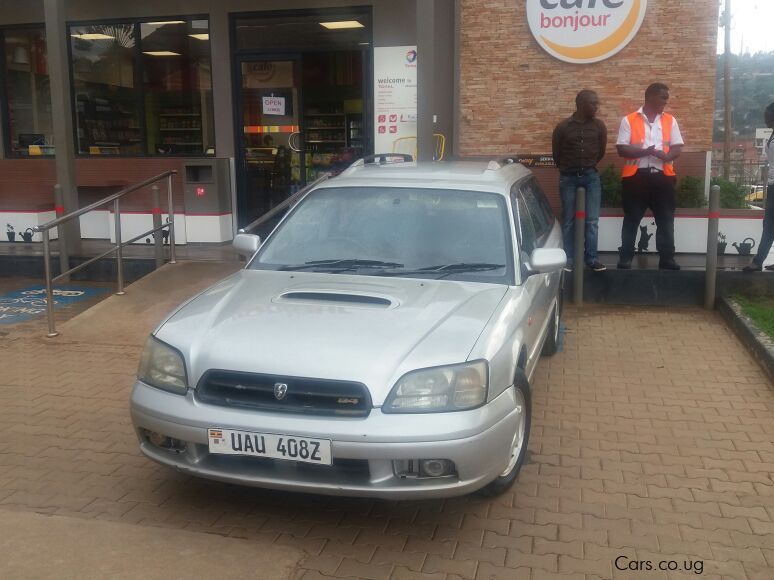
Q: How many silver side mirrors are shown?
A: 2